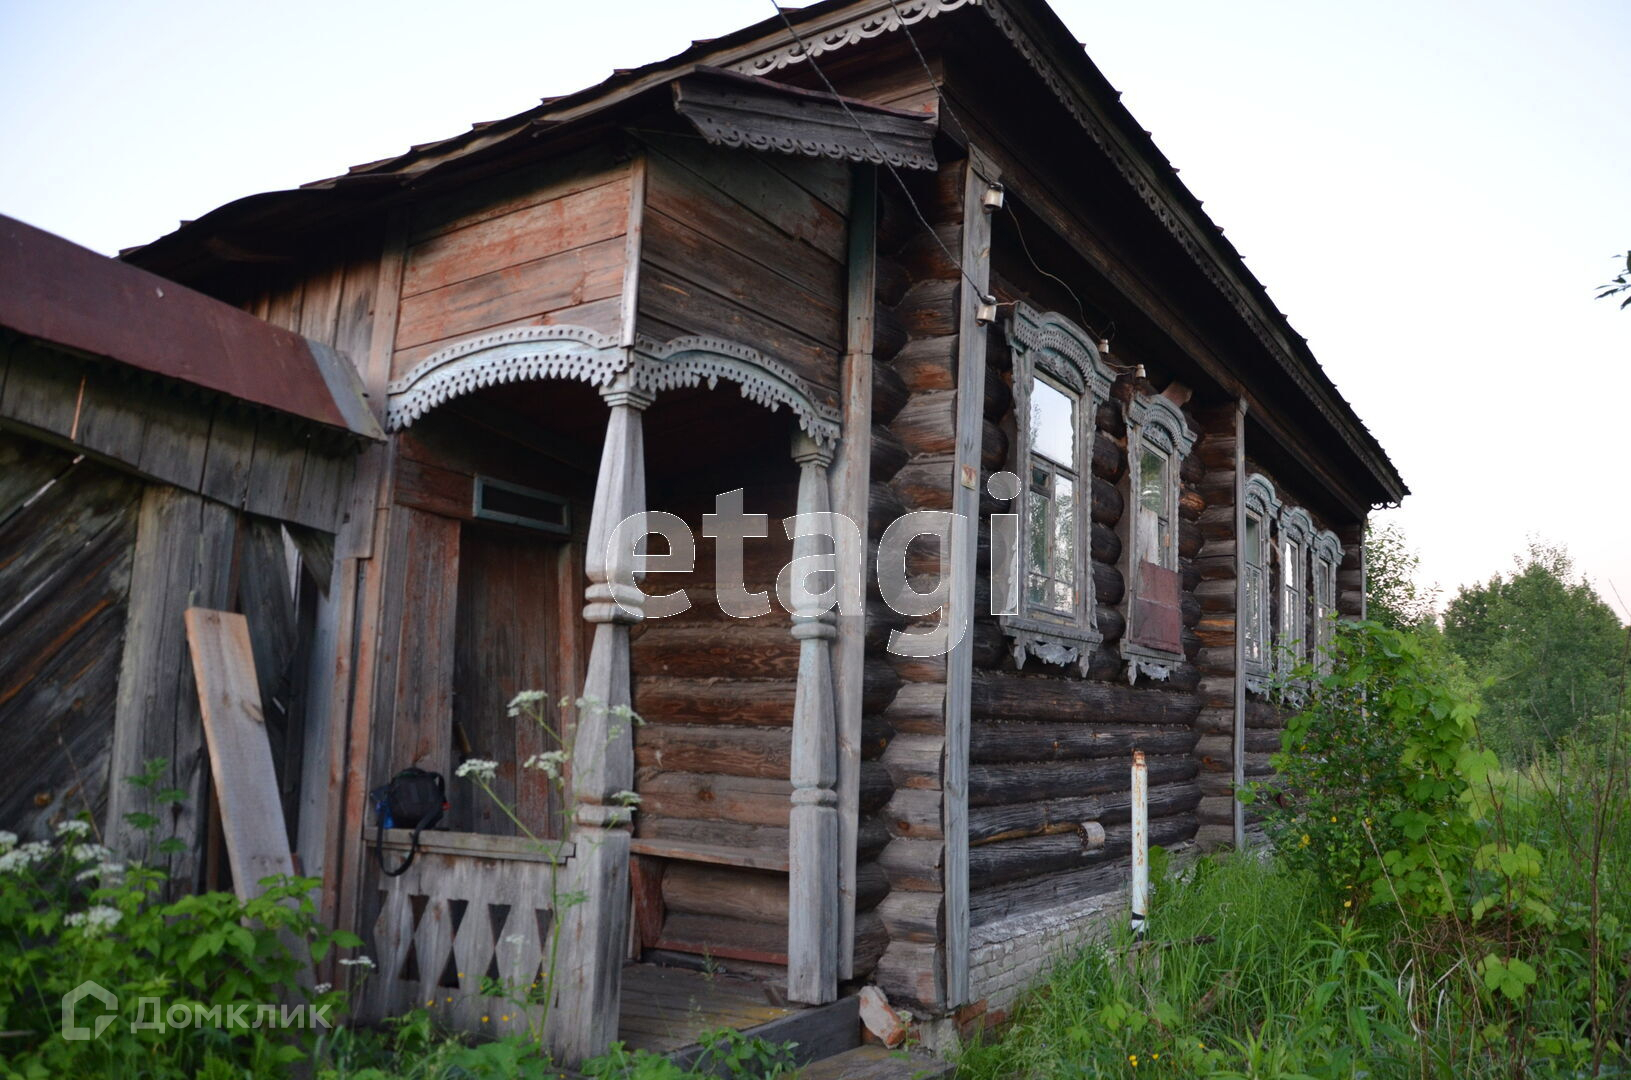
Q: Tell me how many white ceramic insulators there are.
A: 4